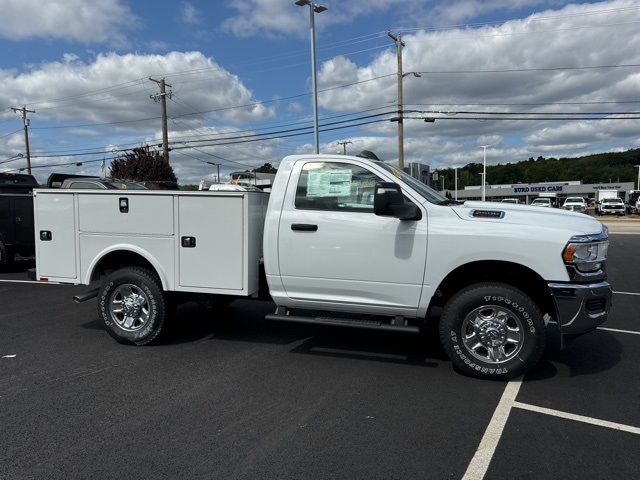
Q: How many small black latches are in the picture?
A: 3